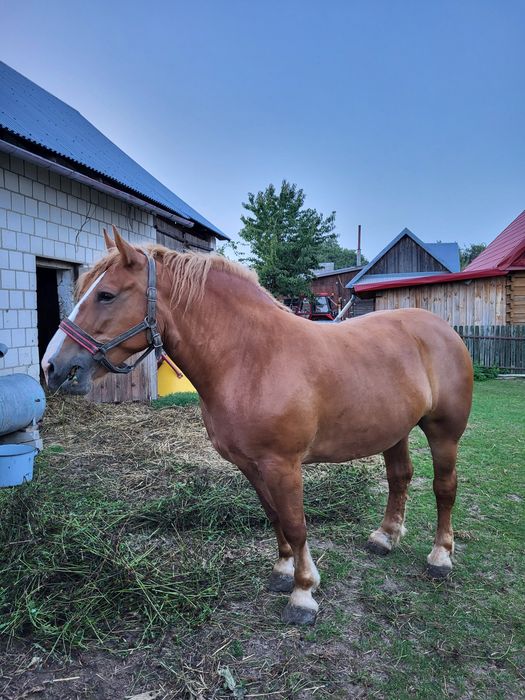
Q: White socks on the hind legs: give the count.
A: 2